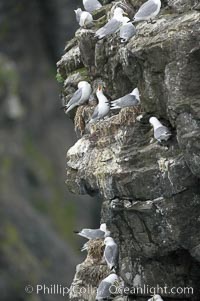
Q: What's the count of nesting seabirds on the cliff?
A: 13